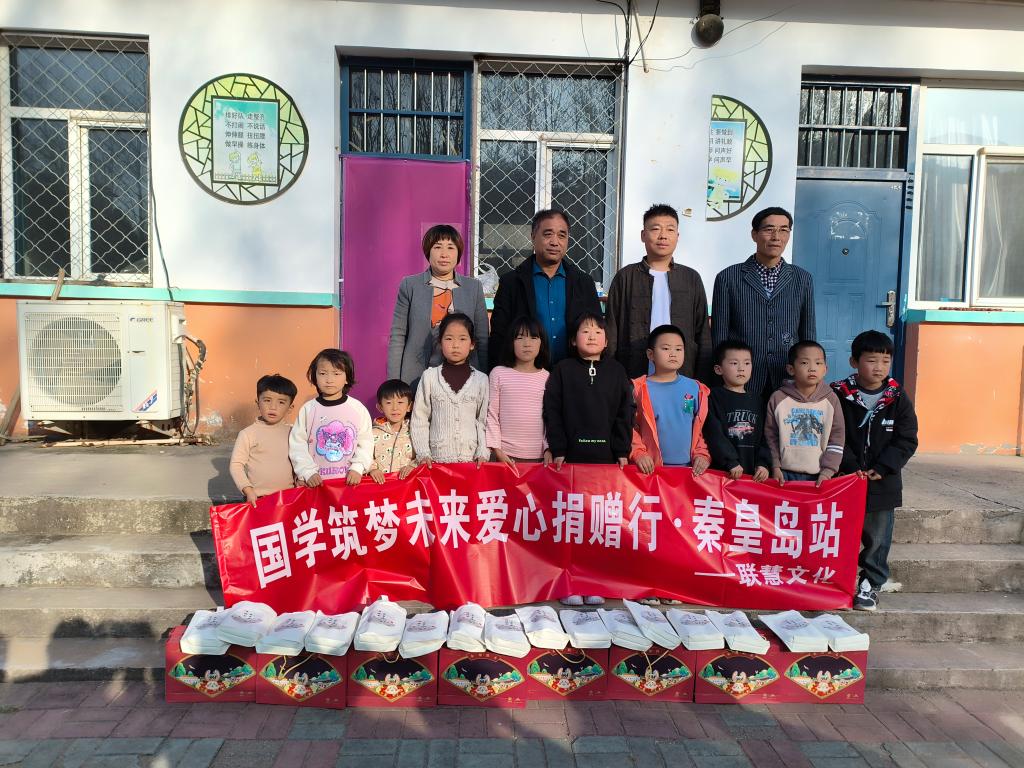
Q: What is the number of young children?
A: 10